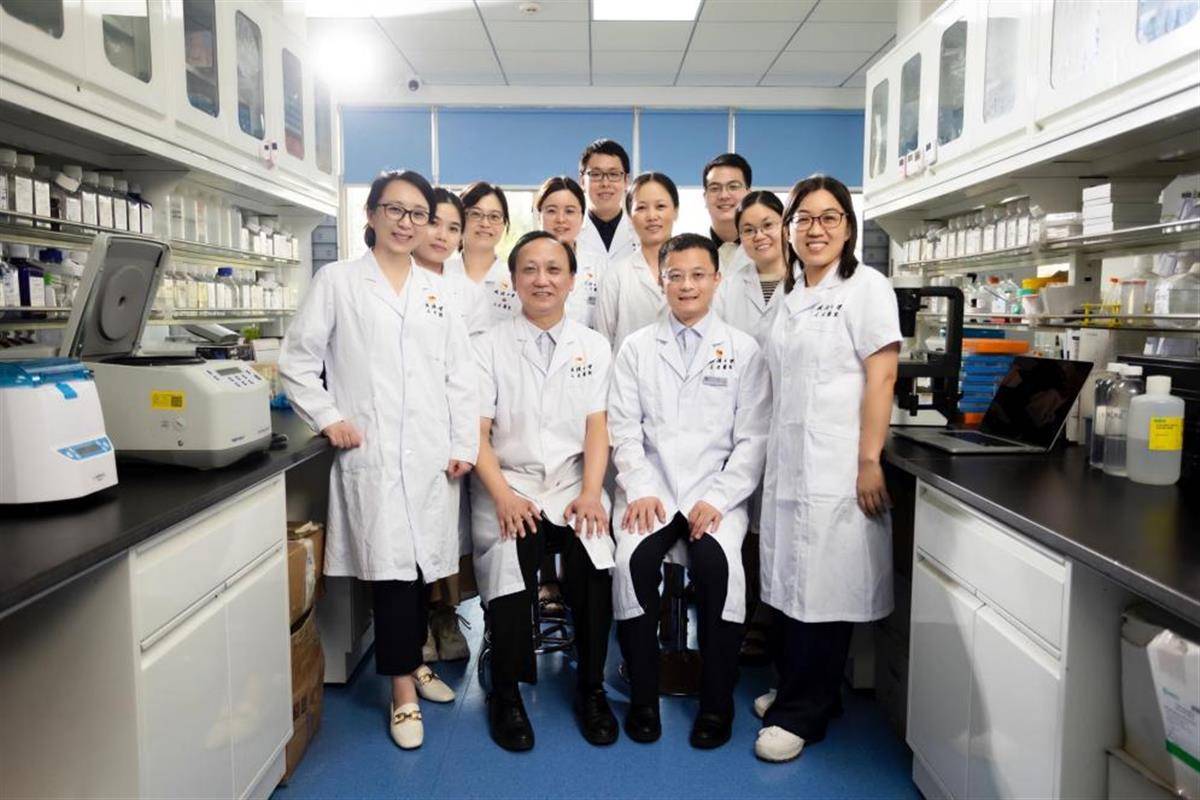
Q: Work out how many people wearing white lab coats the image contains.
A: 11